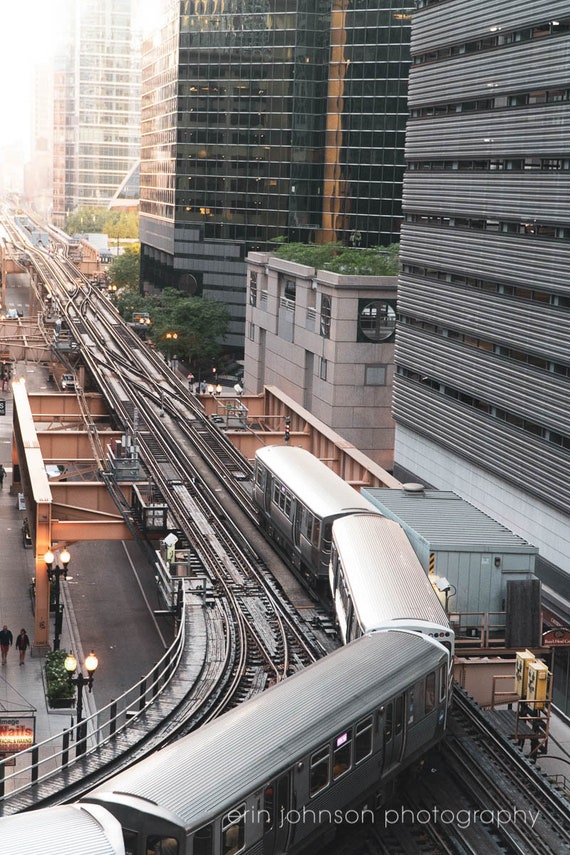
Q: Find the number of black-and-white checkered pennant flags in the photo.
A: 0